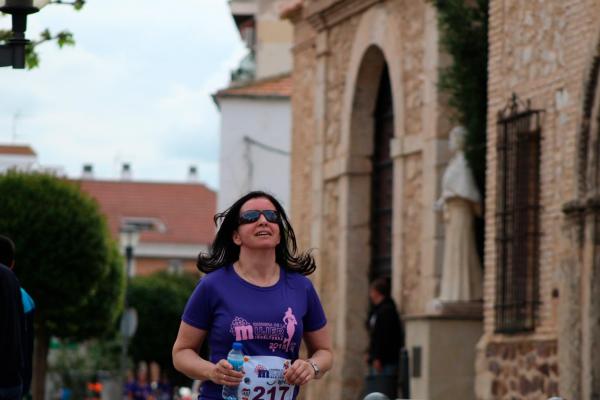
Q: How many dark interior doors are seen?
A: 1